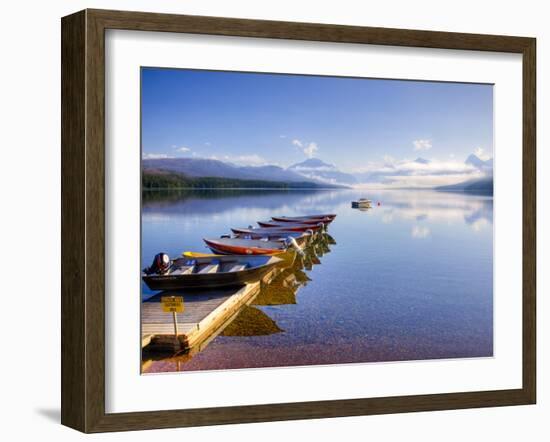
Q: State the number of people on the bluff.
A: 0